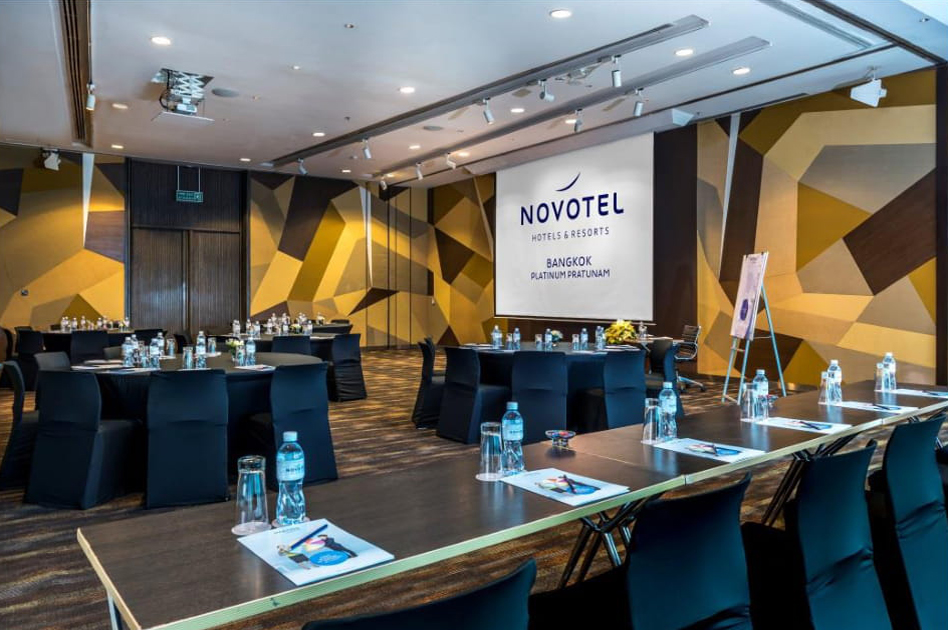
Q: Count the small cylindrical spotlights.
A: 11